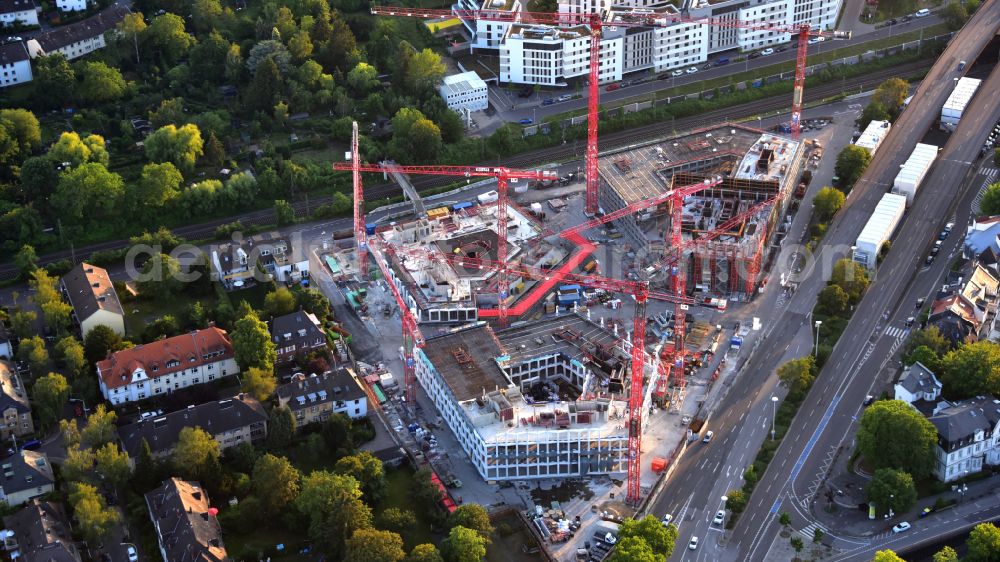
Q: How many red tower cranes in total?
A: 8